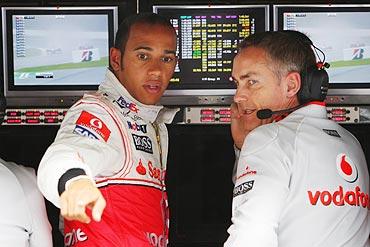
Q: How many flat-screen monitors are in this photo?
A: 3